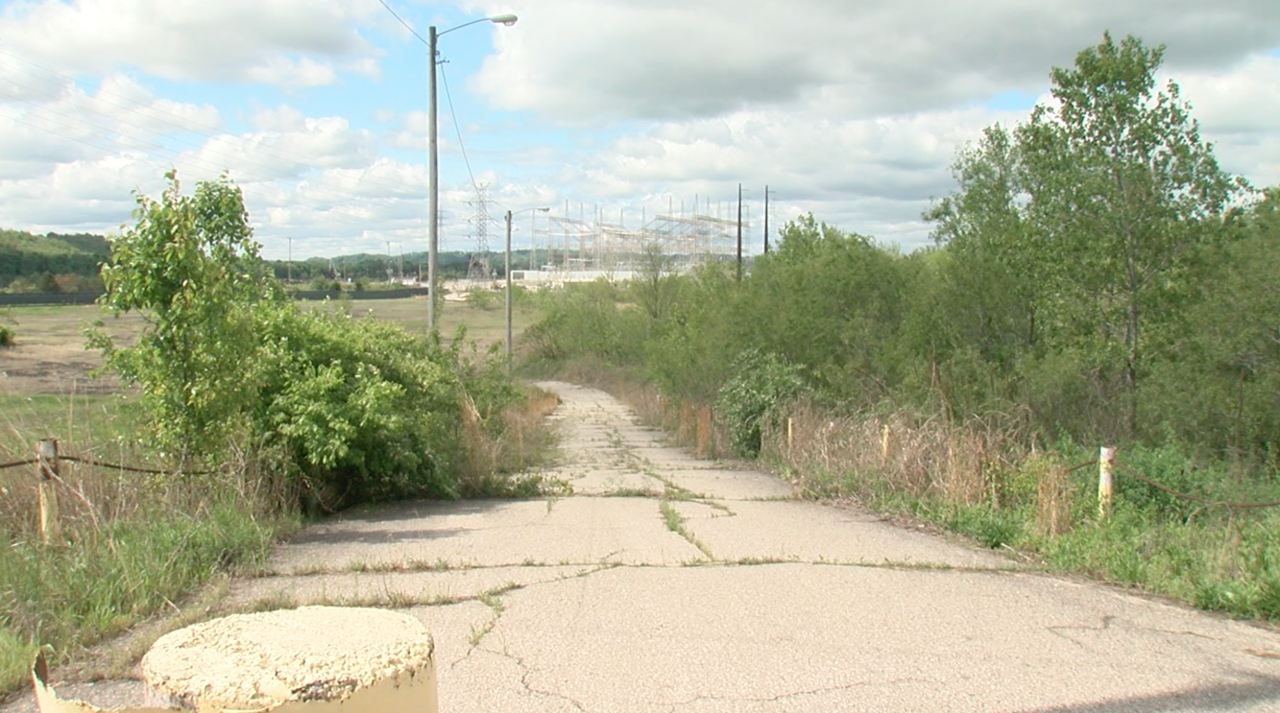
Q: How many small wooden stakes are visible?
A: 4